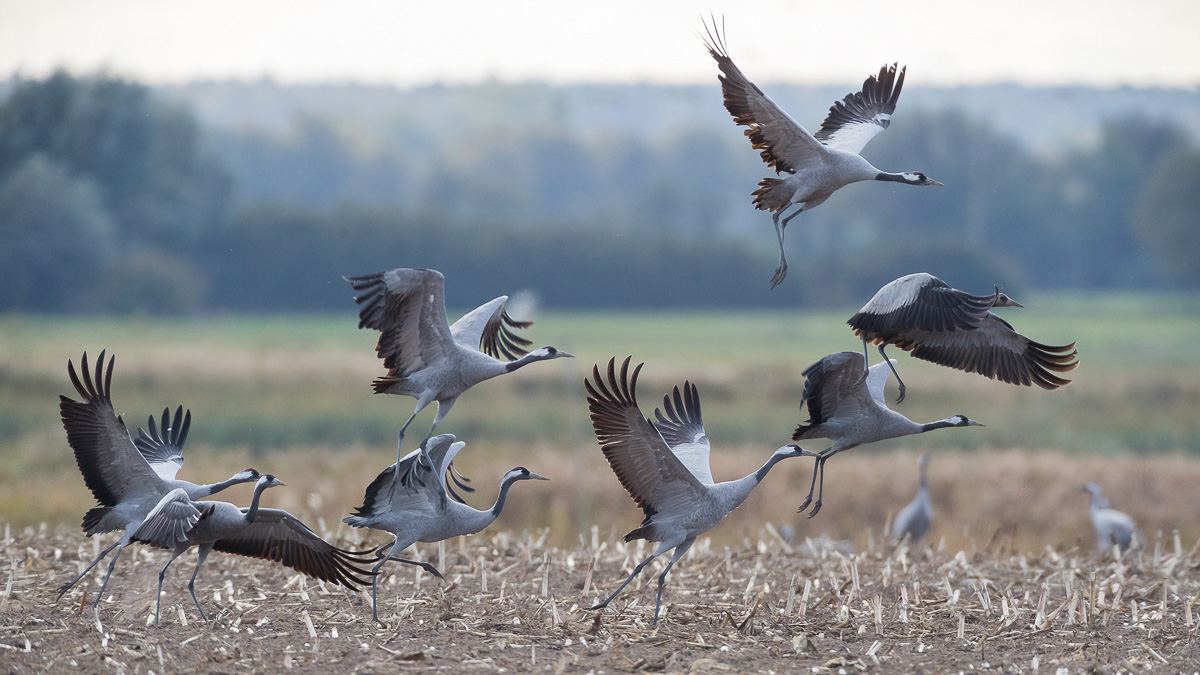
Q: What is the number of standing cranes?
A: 2